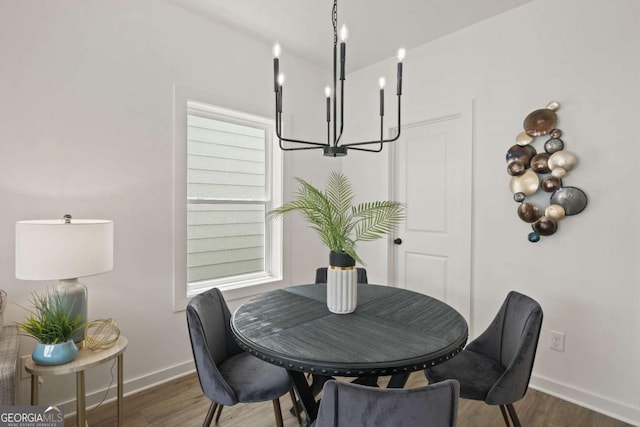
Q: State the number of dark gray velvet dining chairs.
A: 4